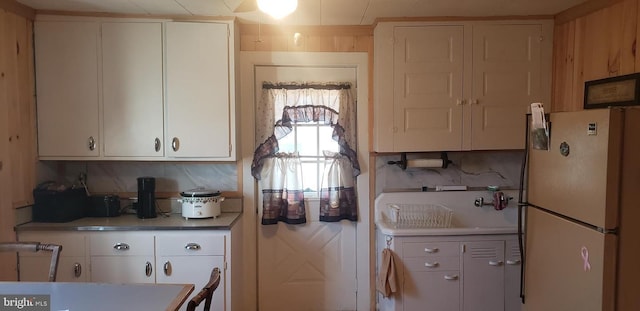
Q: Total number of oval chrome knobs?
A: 8